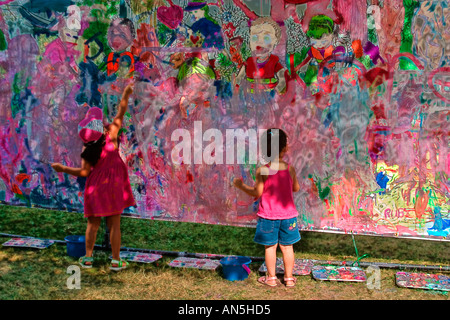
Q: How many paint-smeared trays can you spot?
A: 6